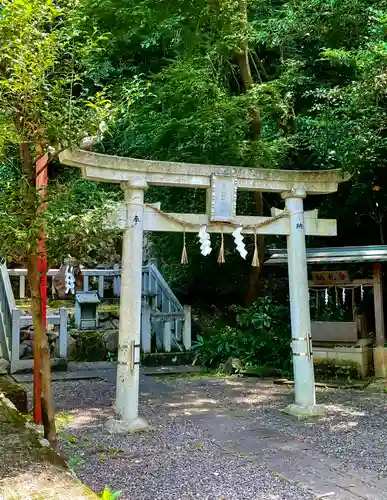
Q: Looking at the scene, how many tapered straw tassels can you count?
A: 3